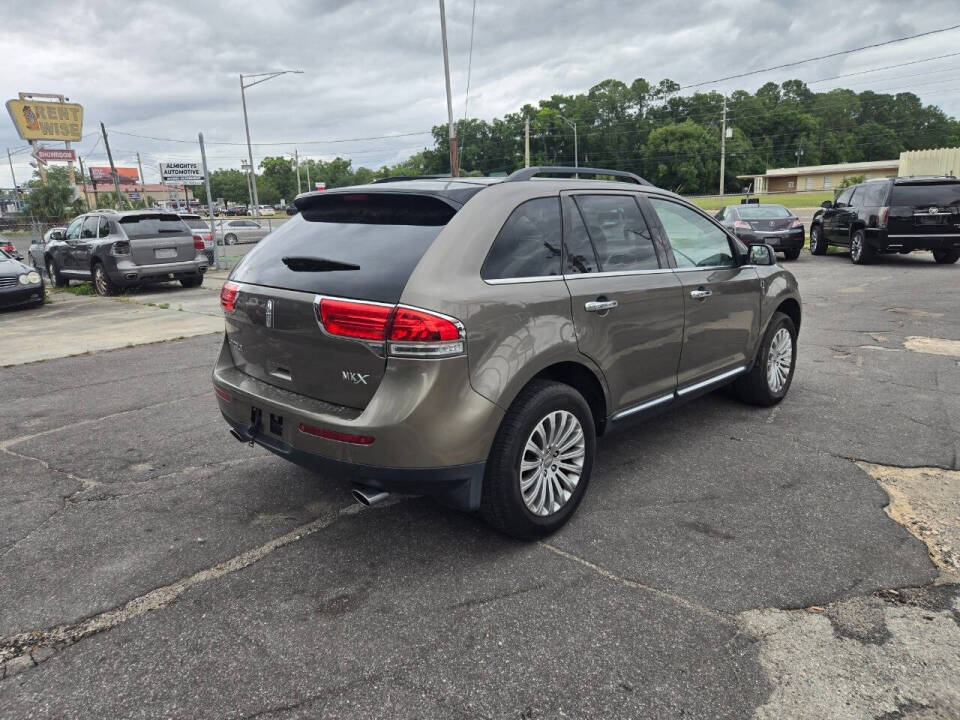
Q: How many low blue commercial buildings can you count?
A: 0